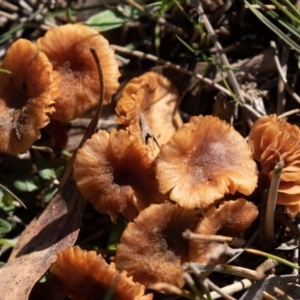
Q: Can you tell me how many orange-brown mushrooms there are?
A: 9